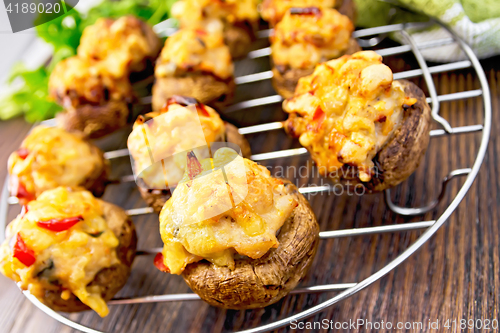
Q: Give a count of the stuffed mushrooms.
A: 11